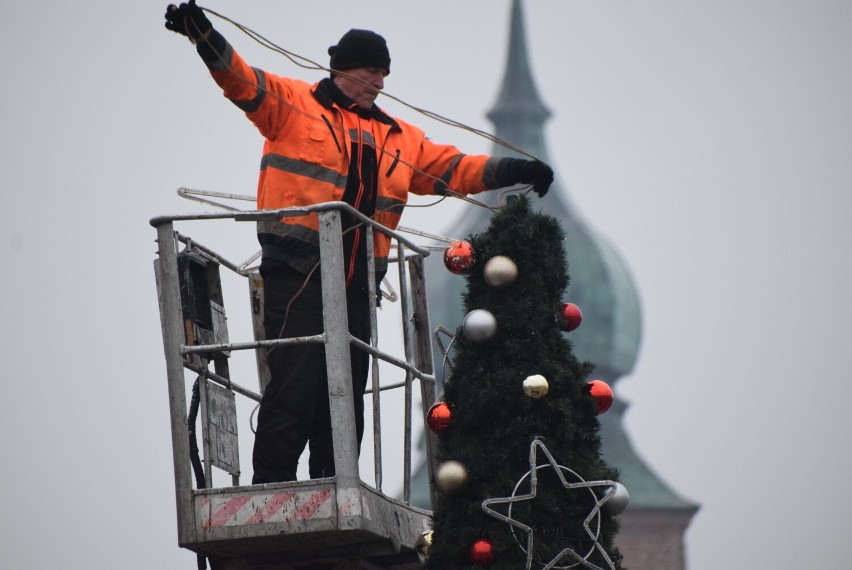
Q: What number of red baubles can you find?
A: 5